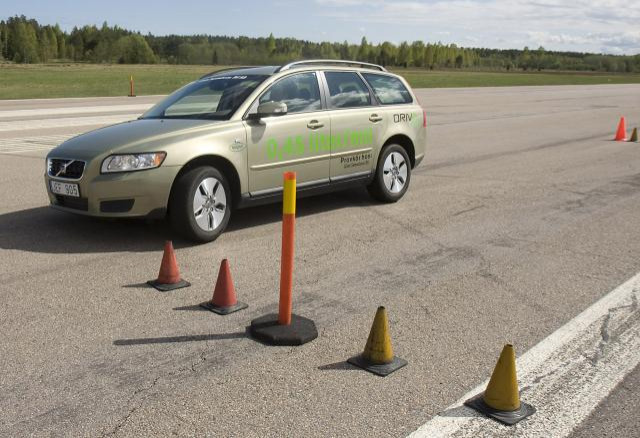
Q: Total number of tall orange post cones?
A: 2